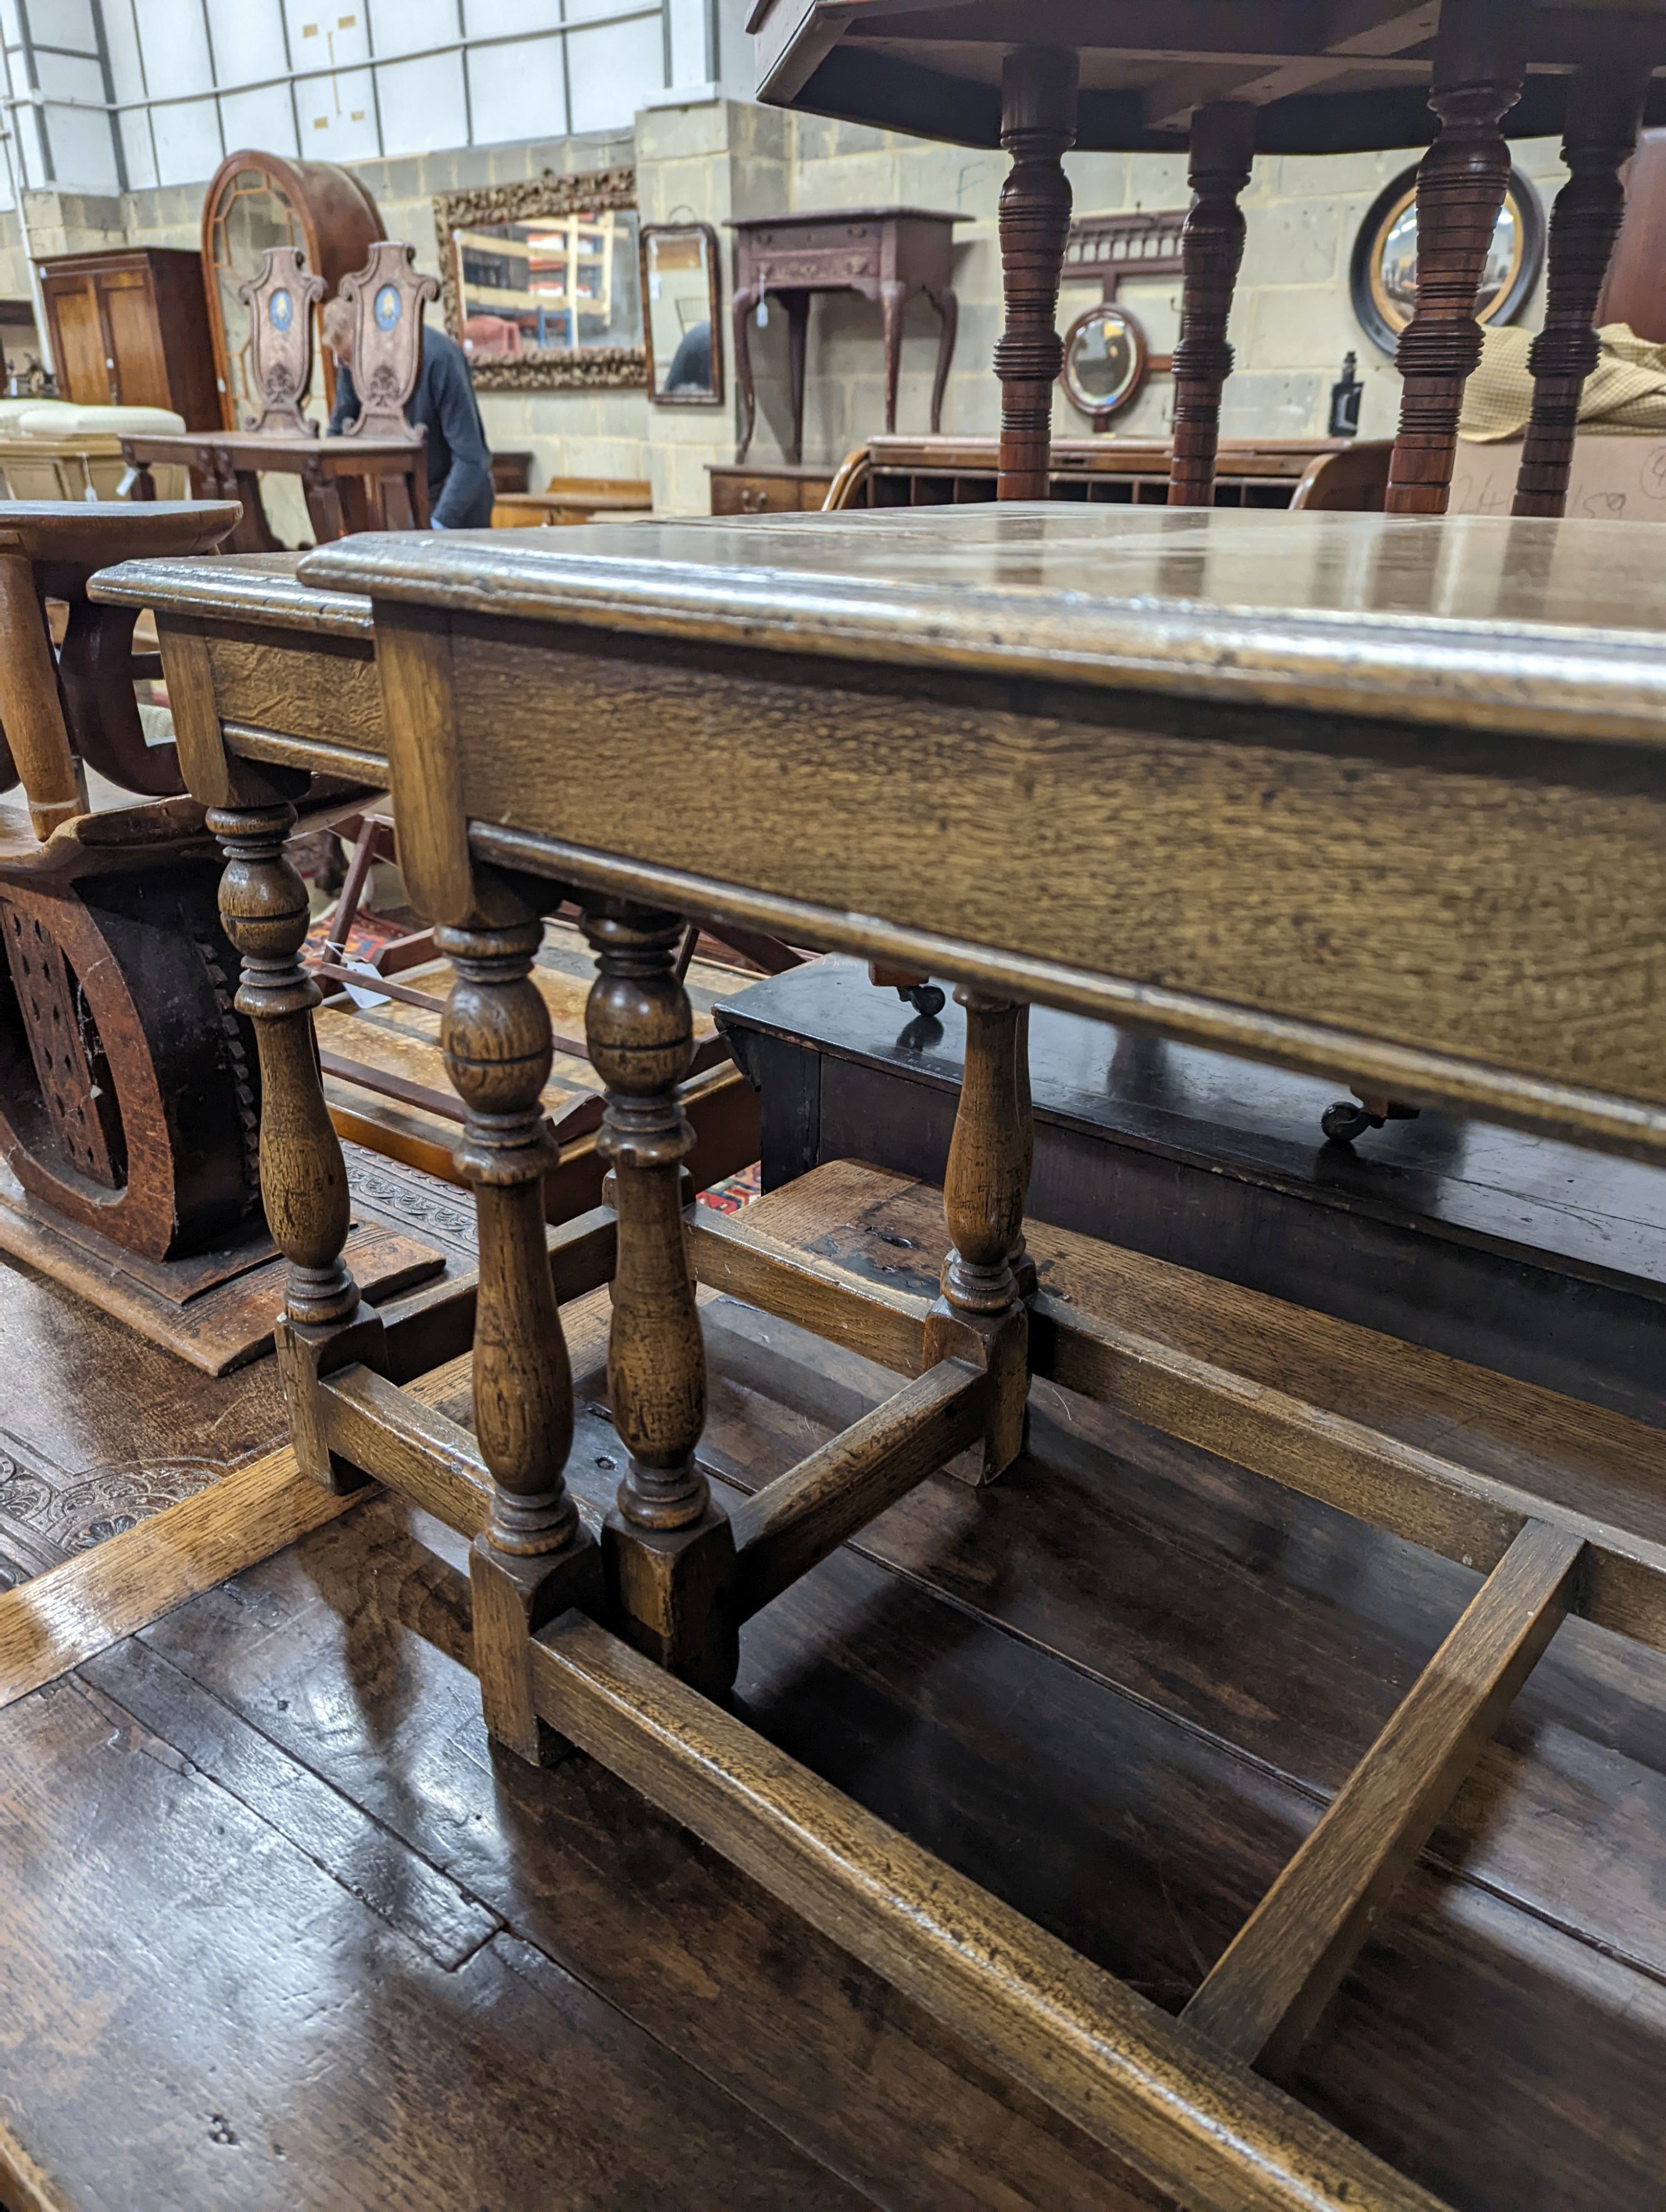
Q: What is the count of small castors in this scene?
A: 2